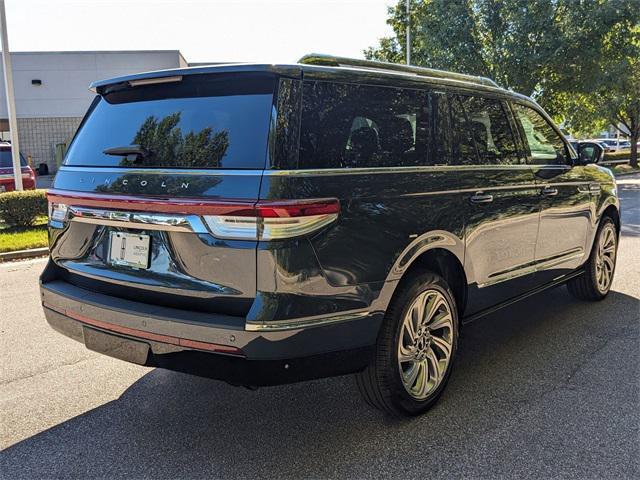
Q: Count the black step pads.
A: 1